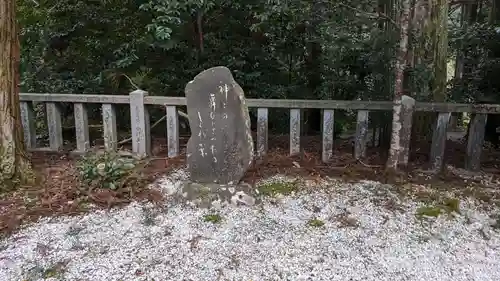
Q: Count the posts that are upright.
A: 13